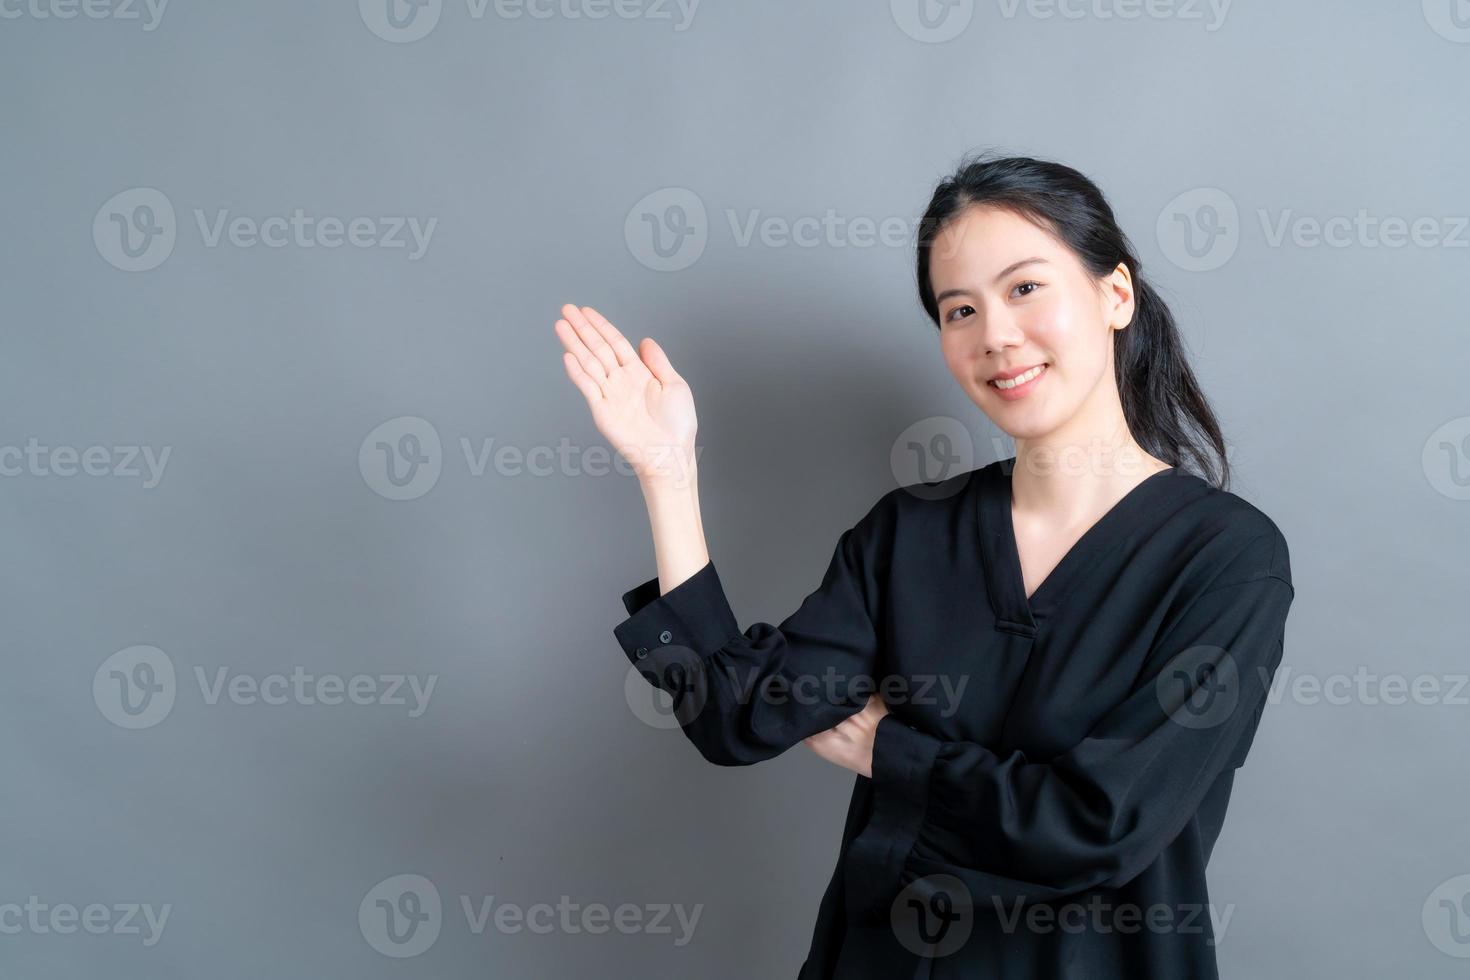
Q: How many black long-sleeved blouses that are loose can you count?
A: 1